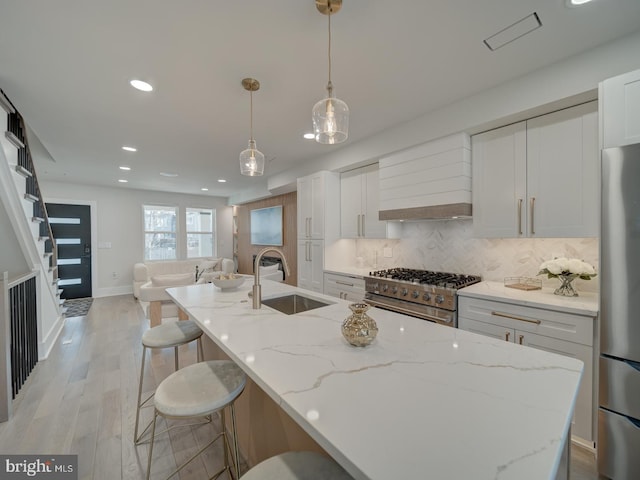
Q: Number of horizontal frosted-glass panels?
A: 4